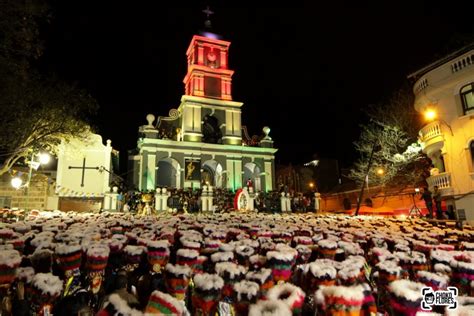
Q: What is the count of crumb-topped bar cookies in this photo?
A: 0